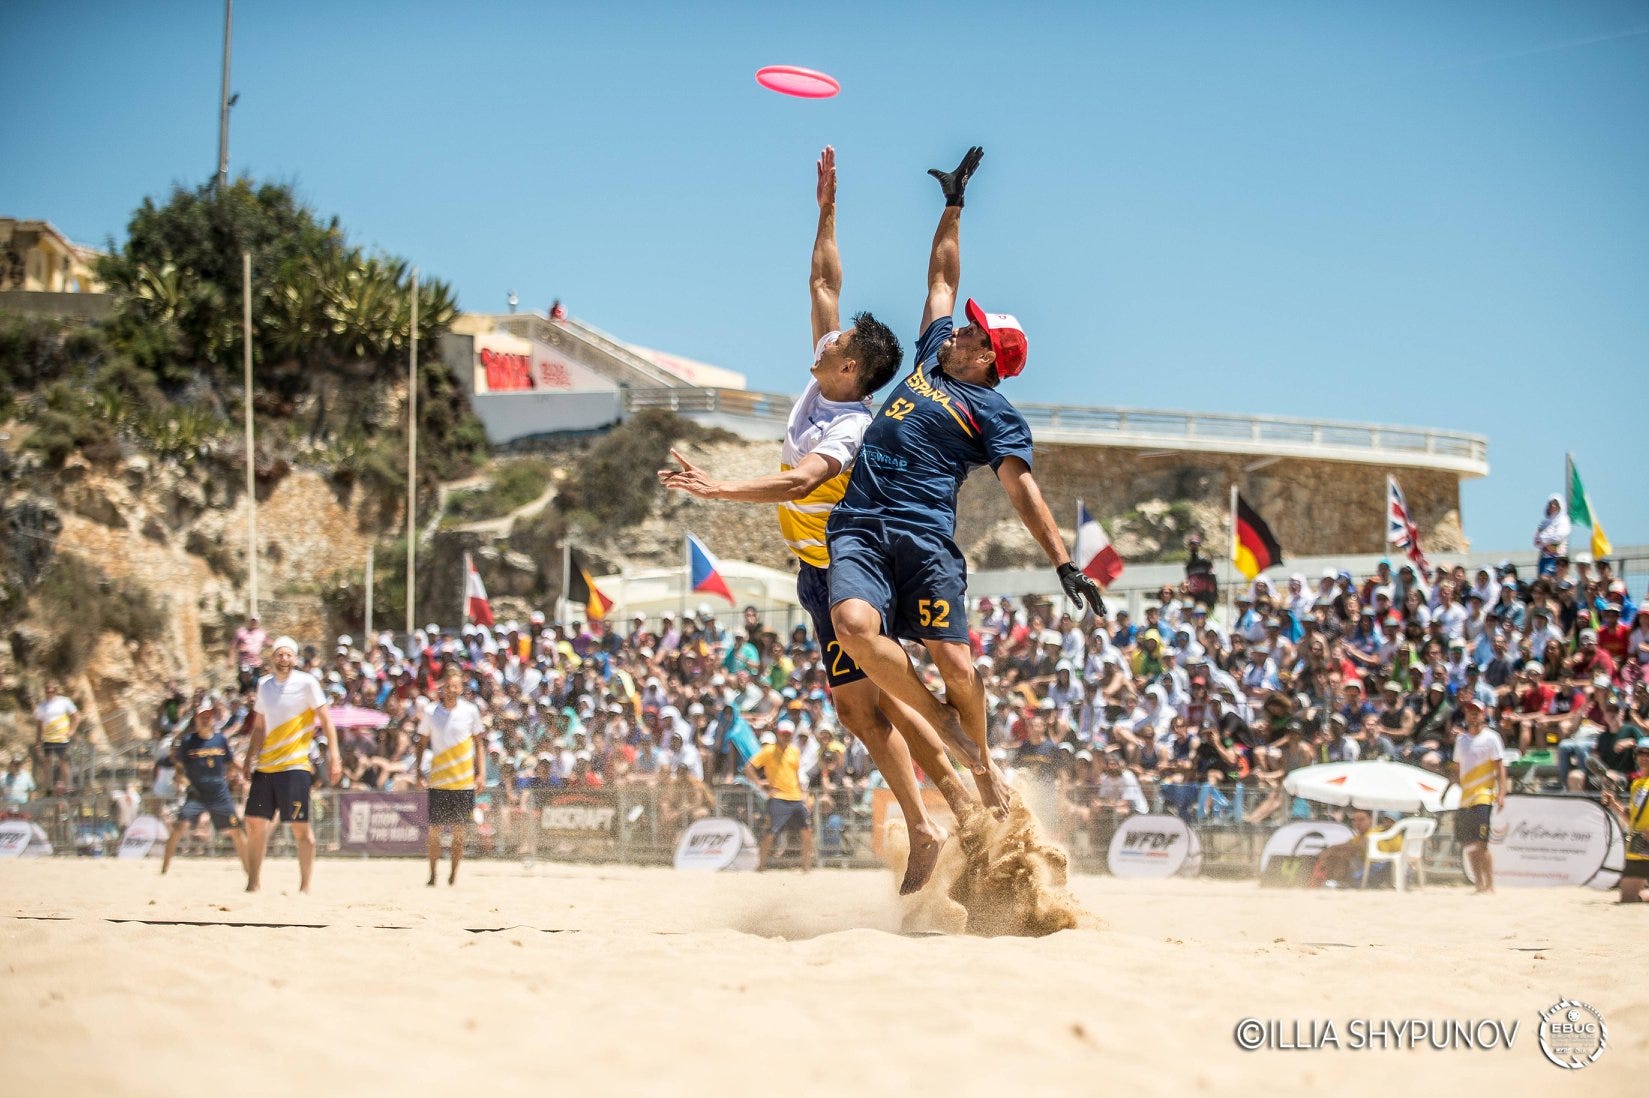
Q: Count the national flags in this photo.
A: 7